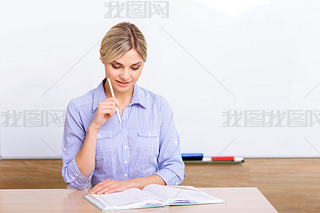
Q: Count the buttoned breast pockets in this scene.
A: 2